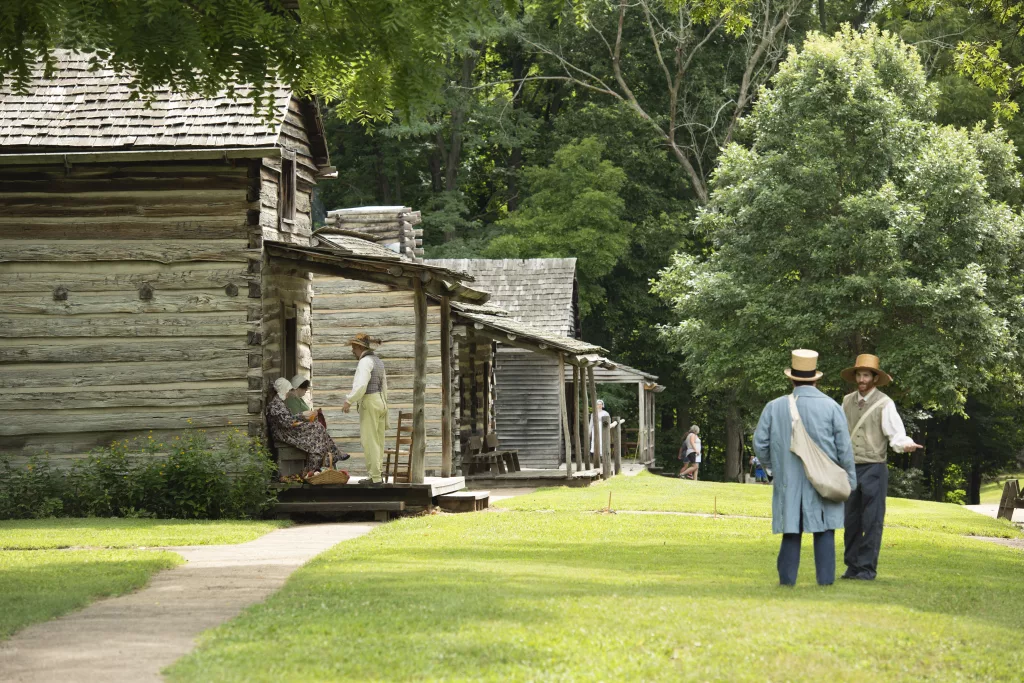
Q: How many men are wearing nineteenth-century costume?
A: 3